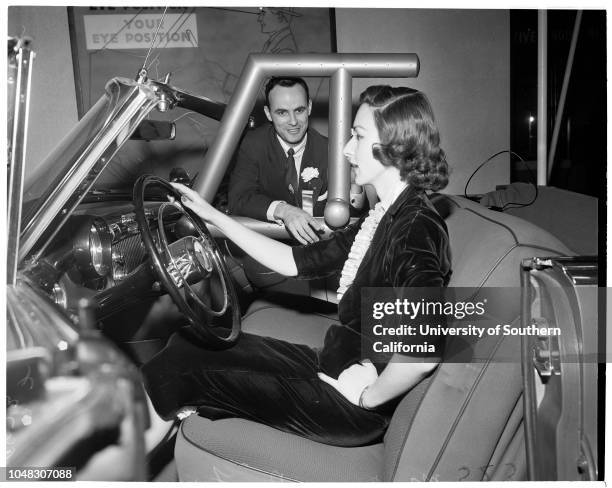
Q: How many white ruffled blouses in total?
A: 1